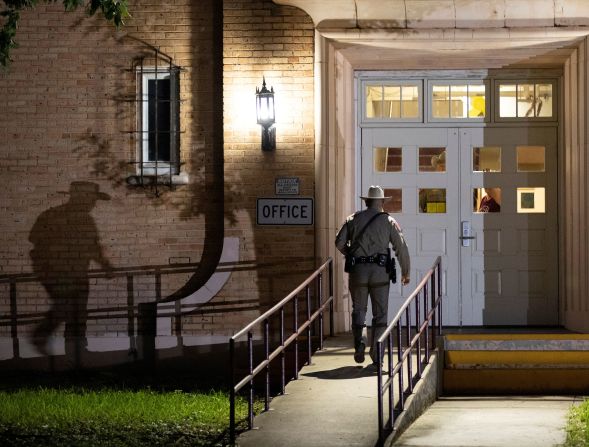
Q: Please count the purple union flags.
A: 0